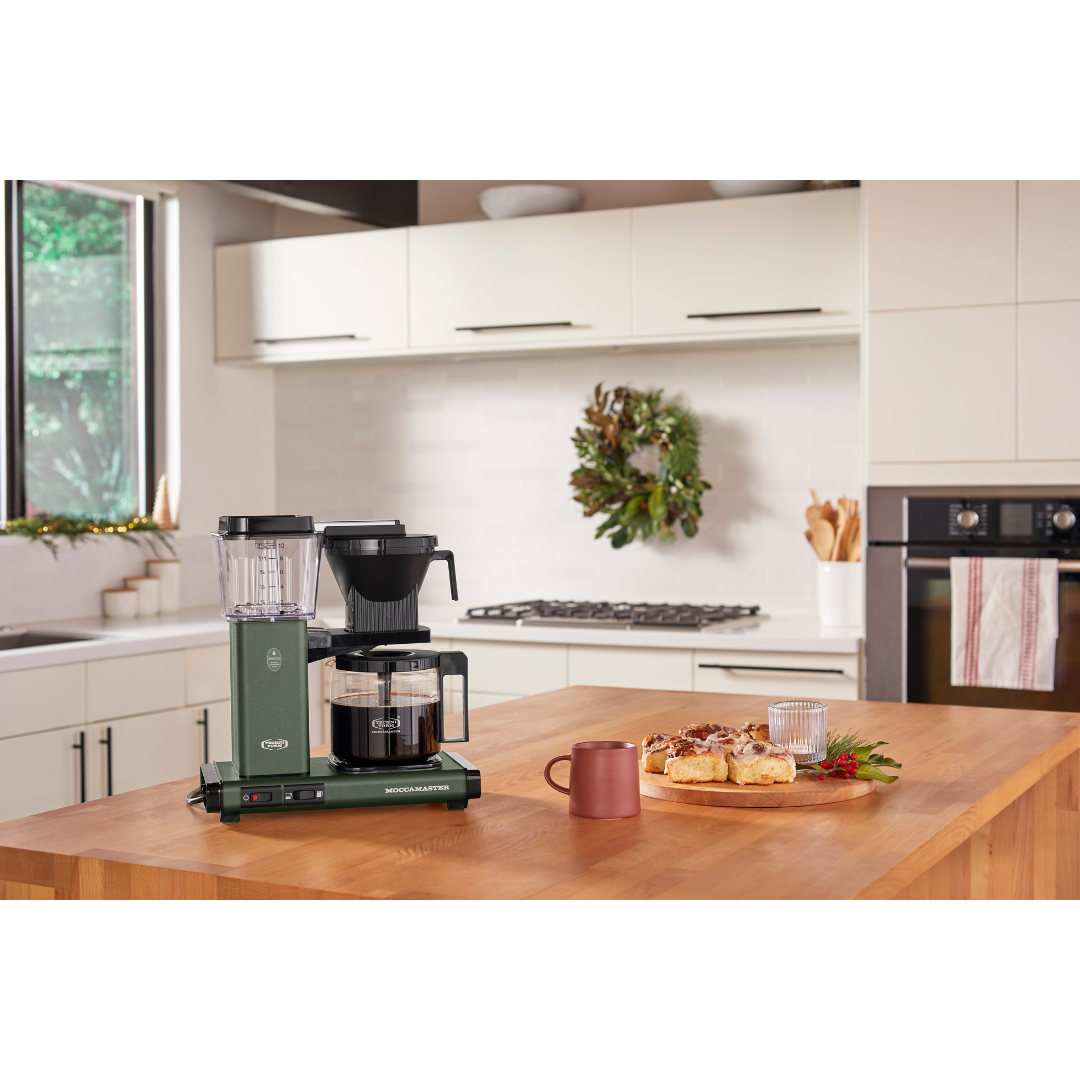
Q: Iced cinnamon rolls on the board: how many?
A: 6